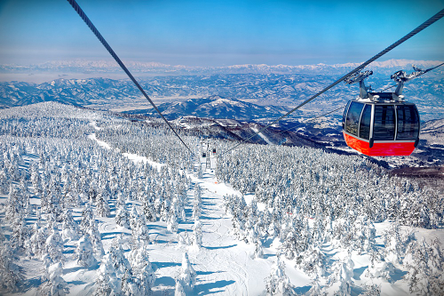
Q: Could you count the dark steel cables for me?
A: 3